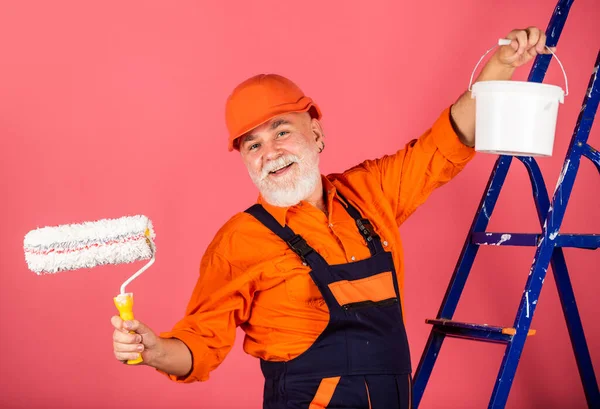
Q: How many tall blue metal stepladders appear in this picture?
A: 1